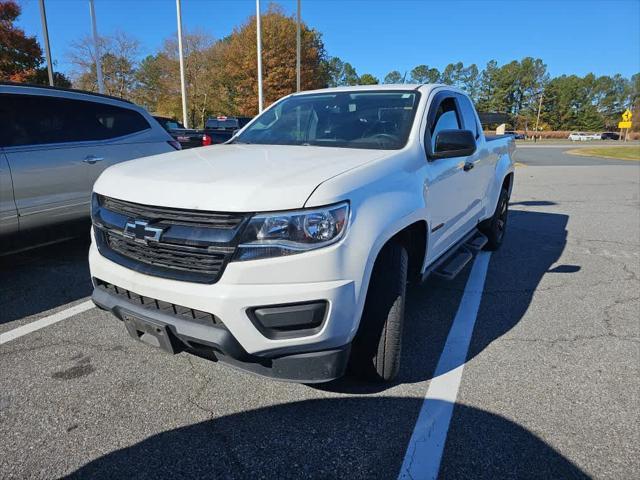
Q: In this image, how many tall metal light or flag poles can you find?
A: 5